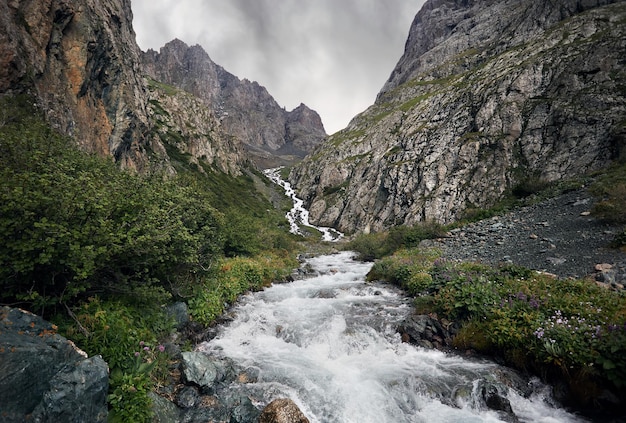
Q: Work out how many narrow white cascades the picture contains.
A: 1